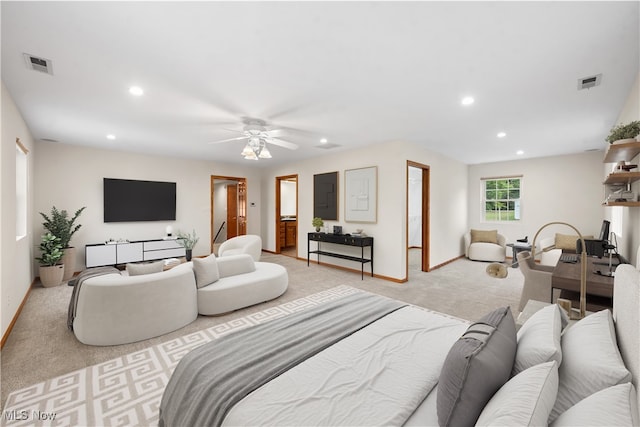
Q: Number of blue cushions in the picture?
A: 0